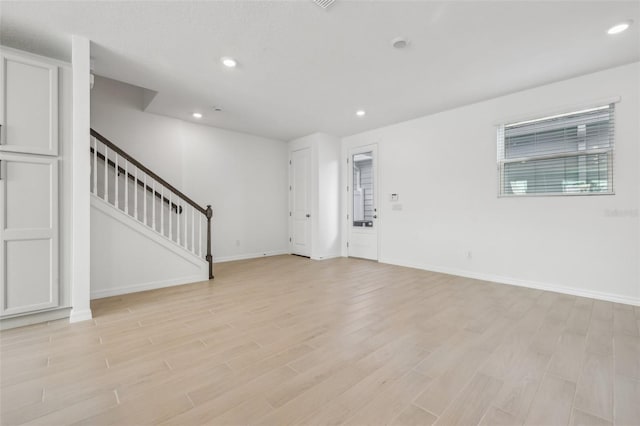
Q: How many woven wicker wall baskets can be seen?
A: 0